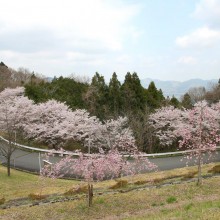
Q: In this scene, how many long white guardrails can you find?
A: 1